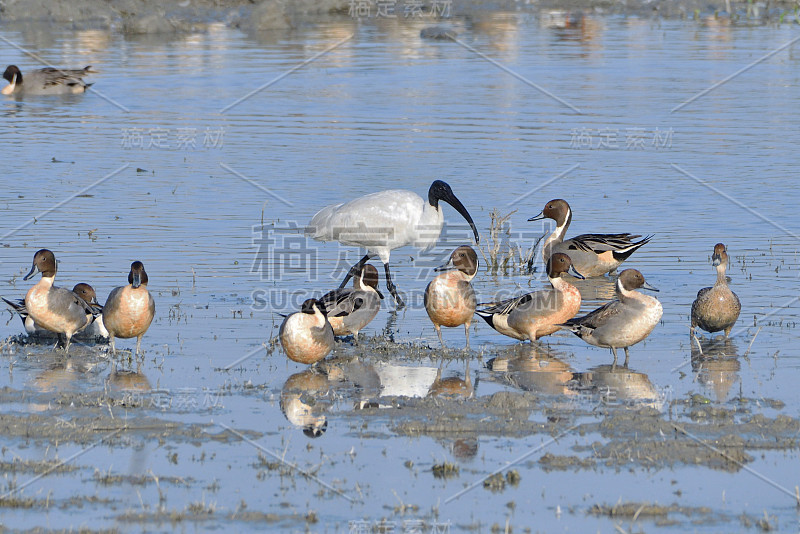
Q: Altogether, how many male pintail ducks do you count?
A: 10